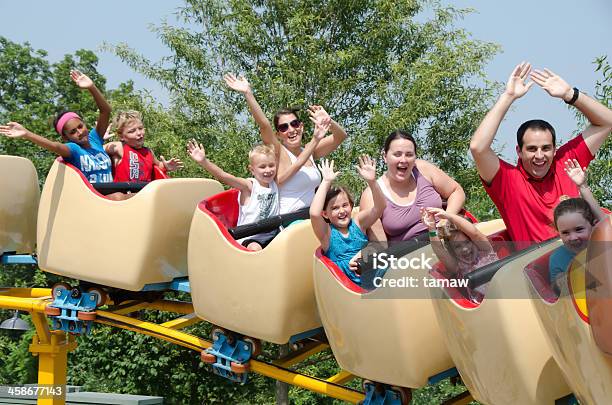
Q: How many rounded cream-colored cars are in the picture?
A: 6